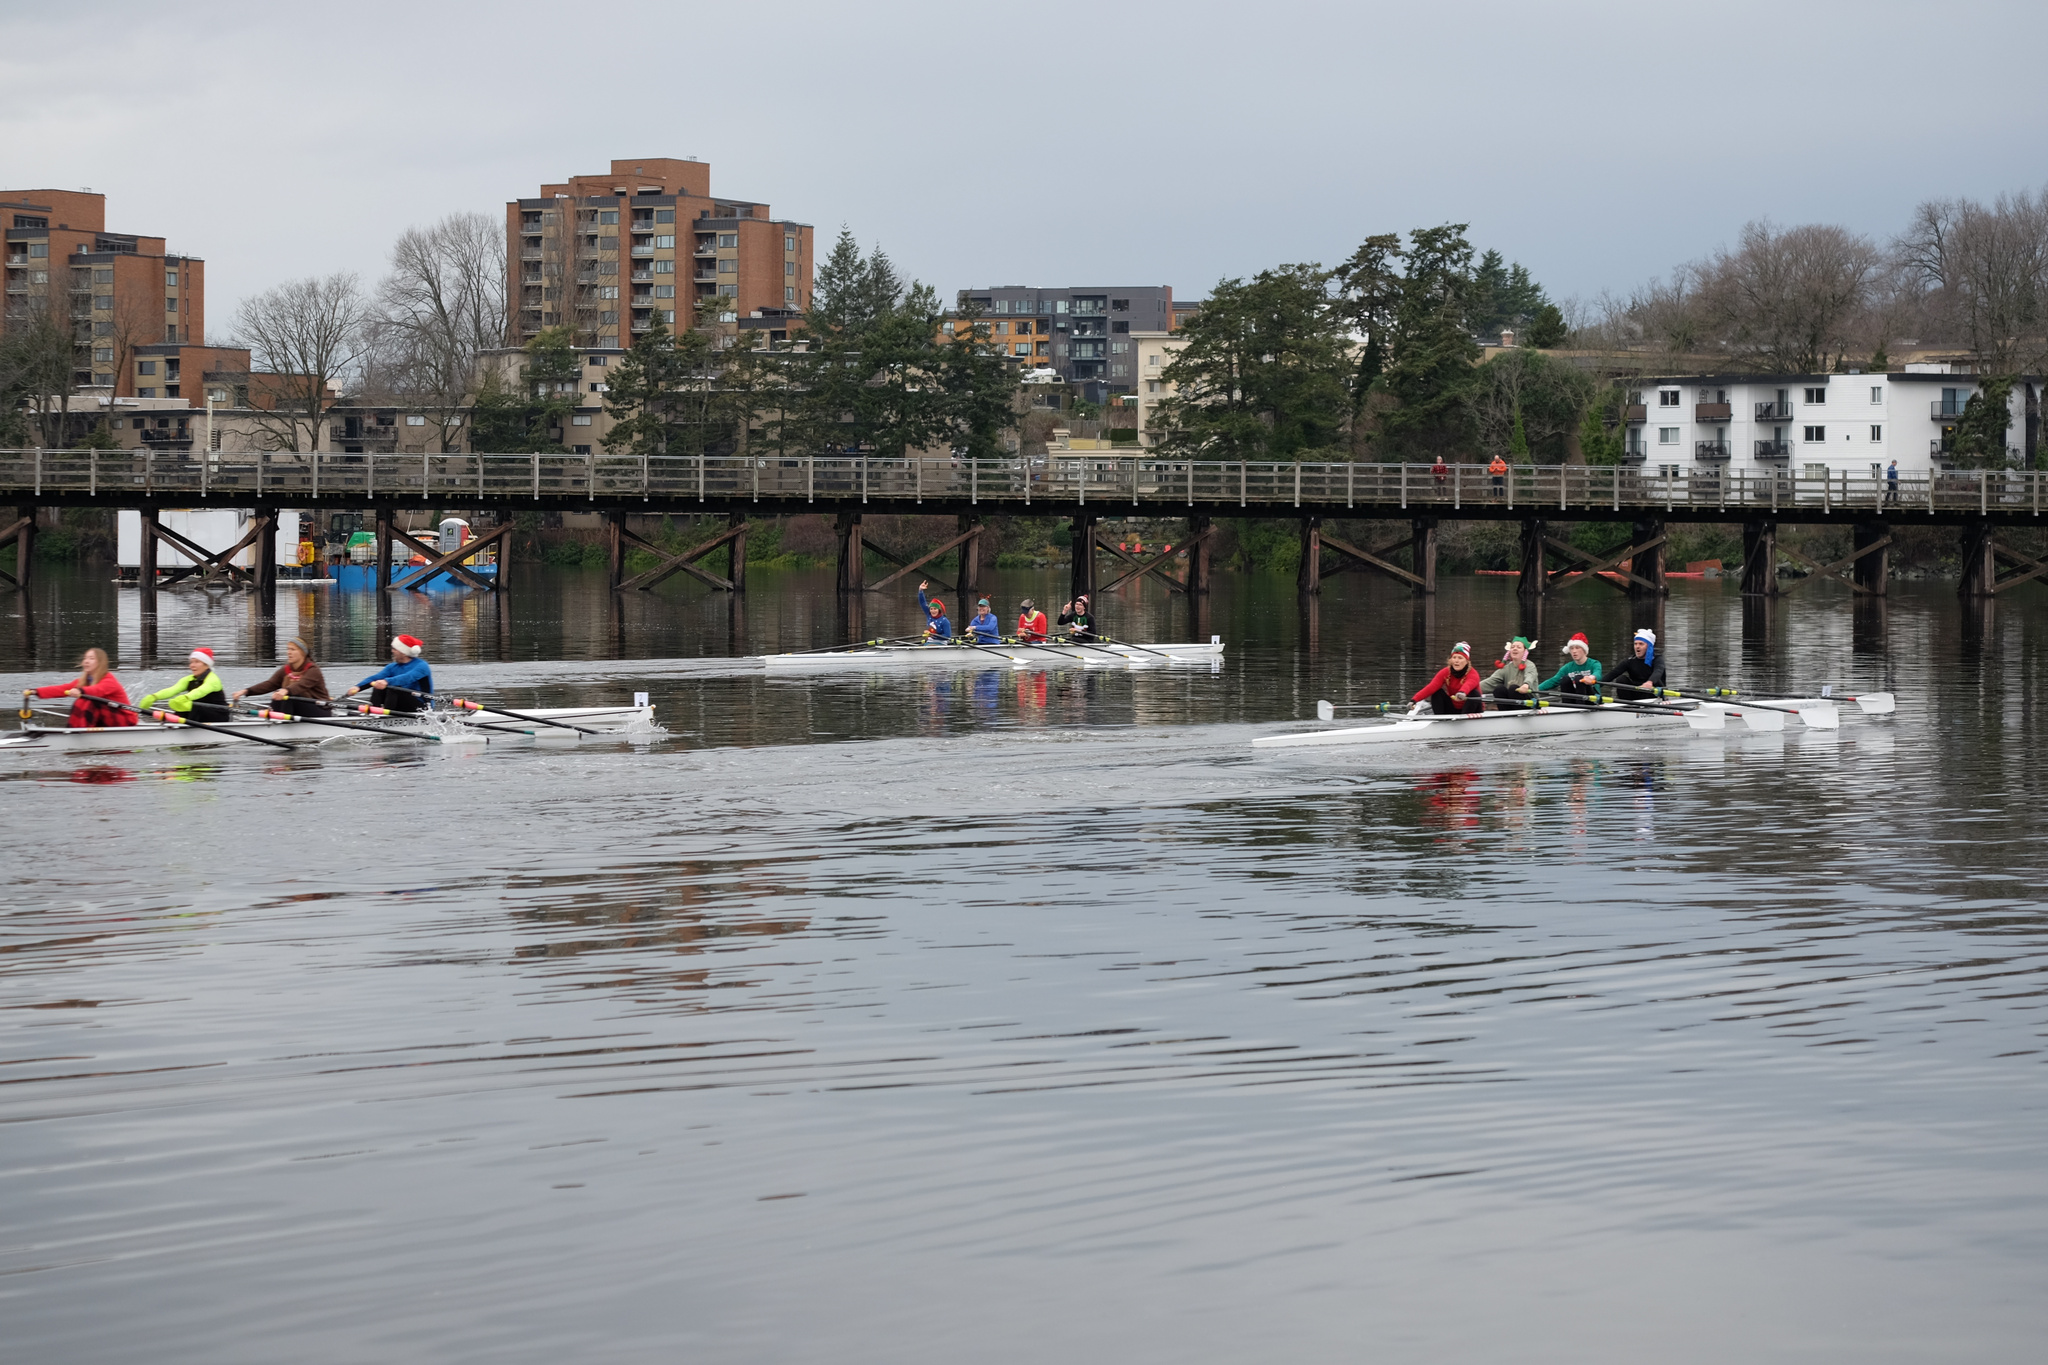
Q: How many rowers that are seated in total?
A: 12